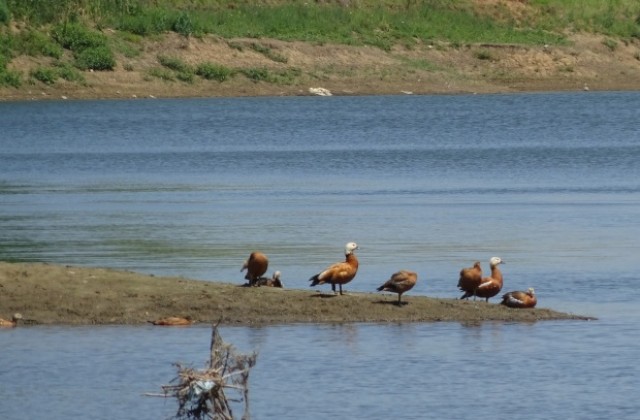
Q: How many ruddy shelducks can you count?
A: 9